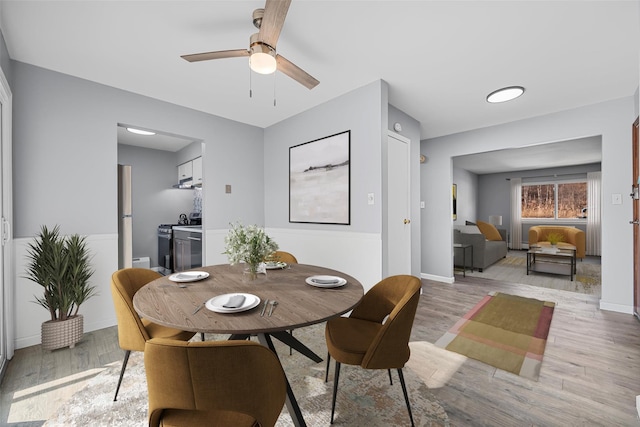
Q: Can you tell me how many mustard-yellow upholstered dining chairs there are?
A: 4